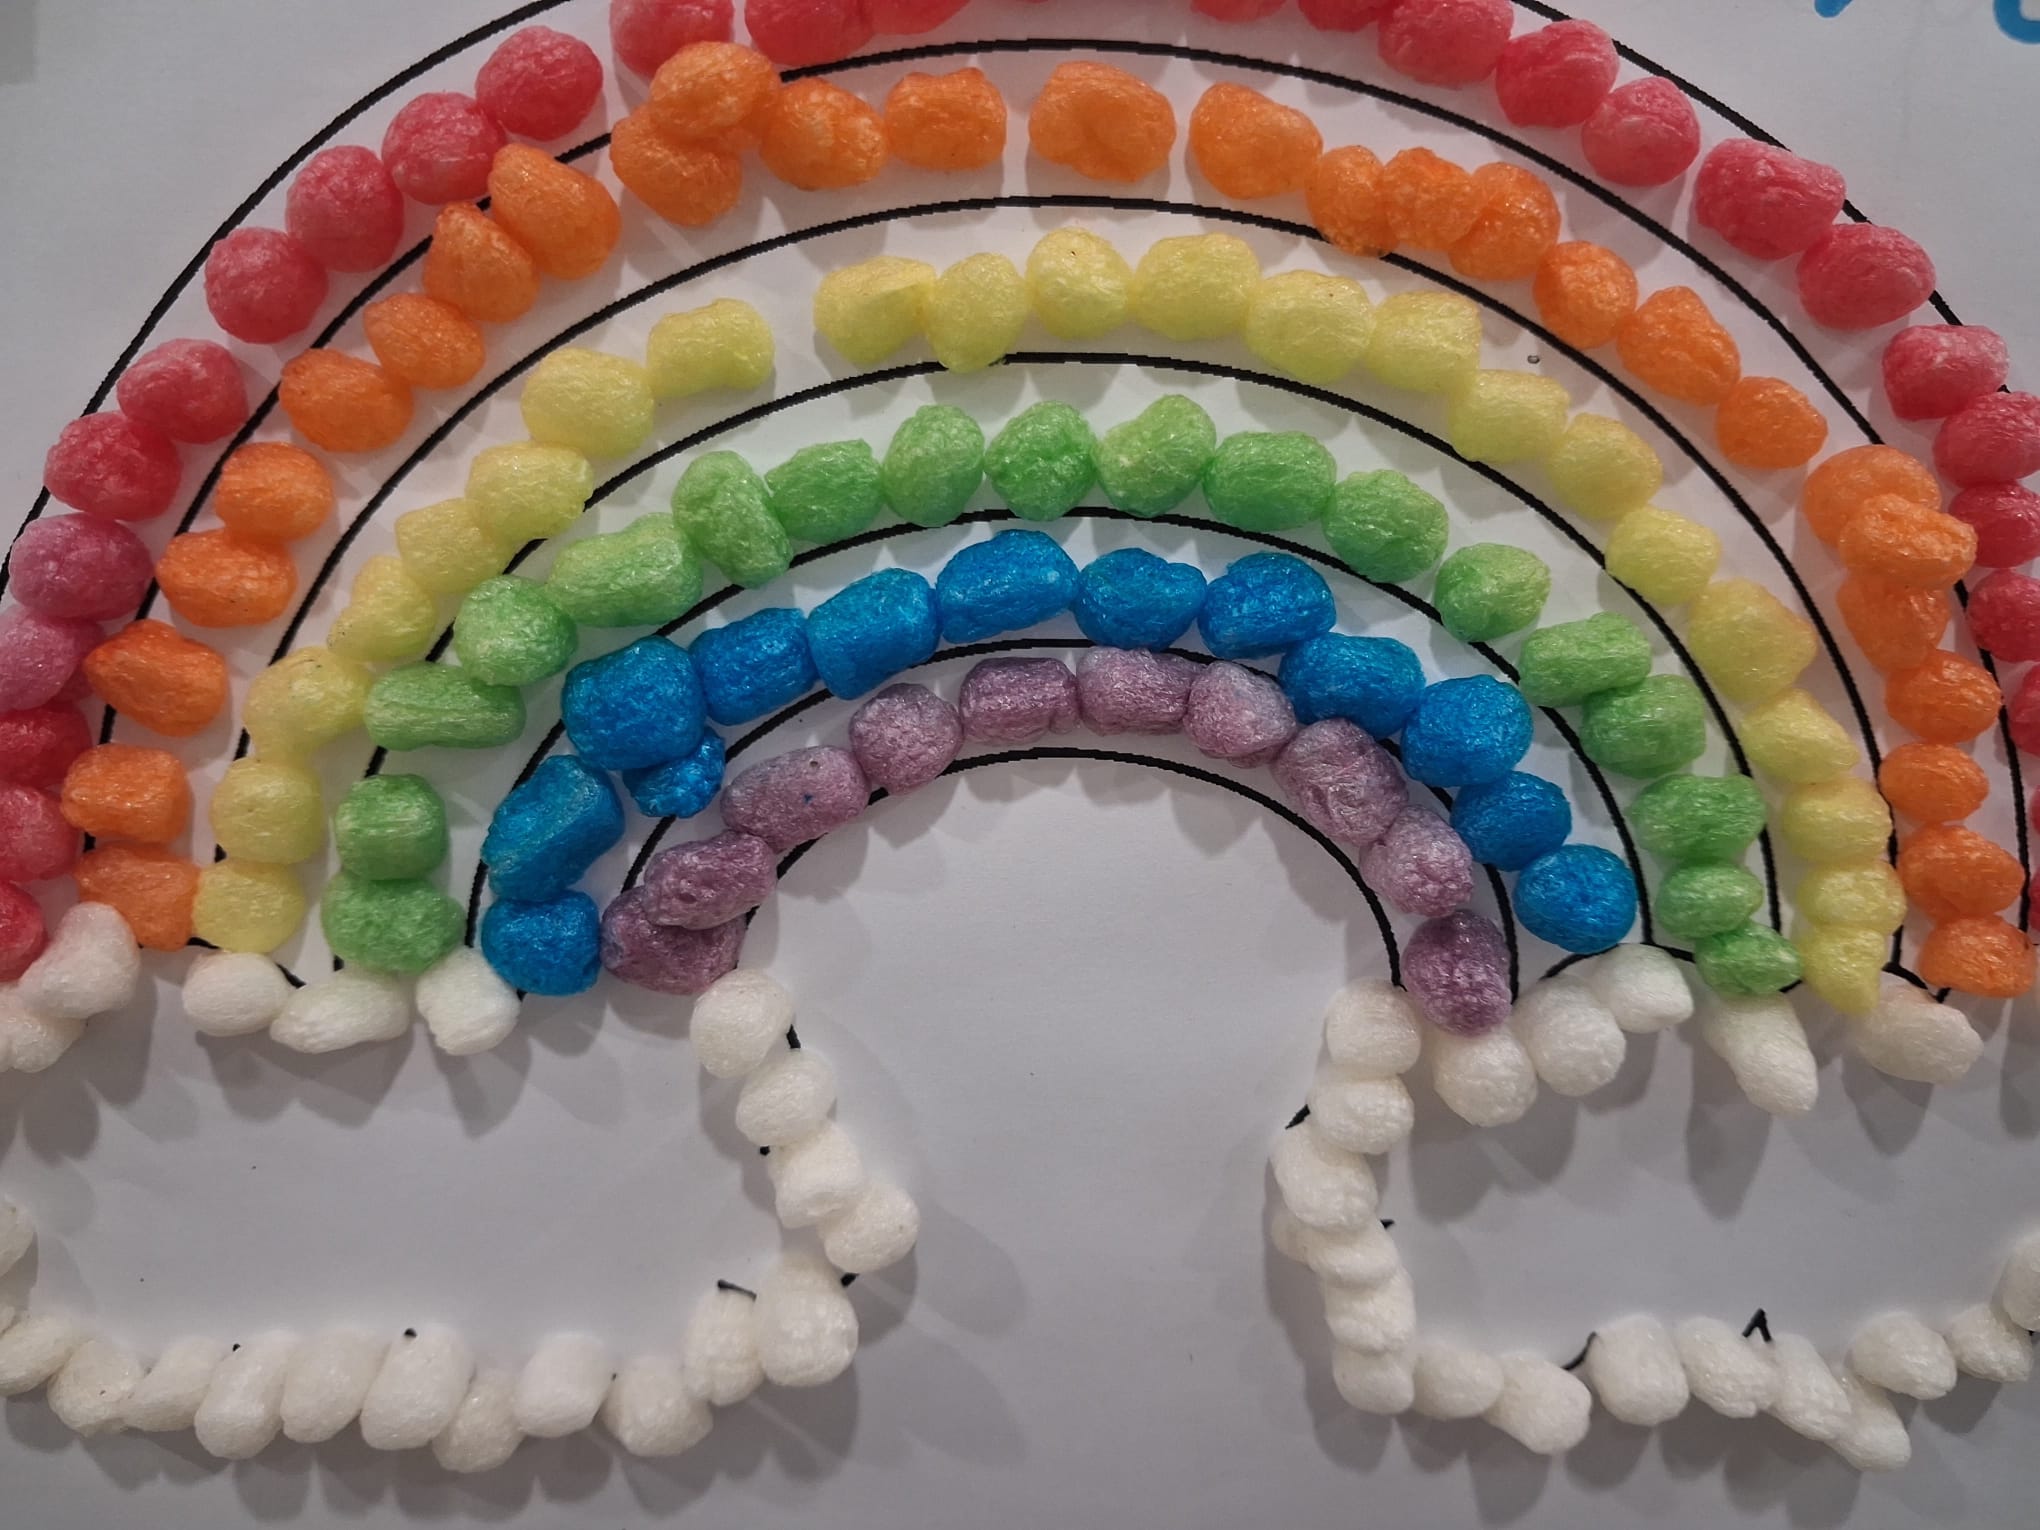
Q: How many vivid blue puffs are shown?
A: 13